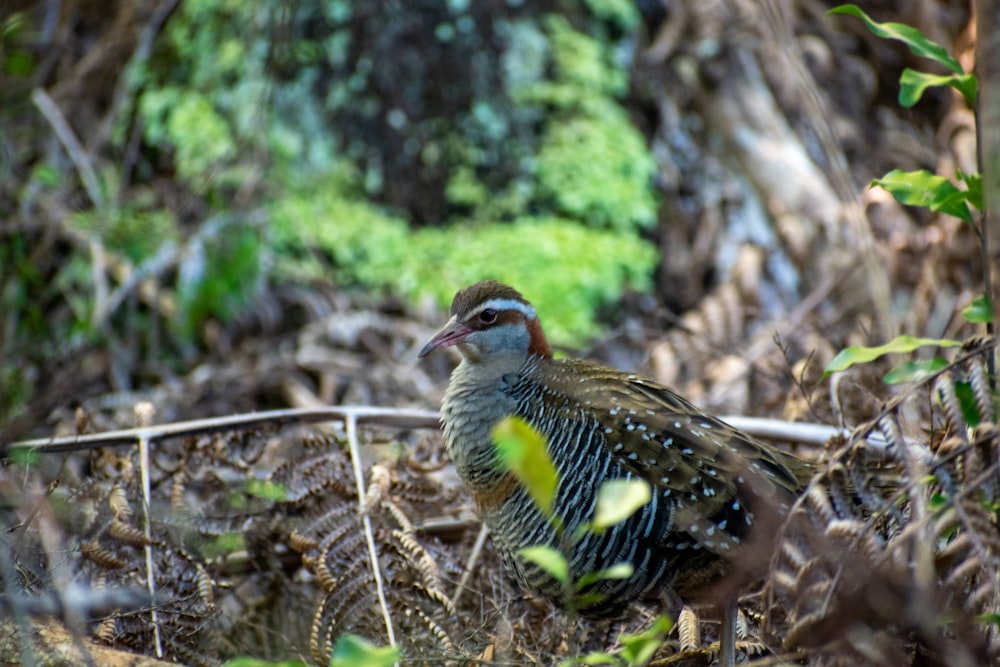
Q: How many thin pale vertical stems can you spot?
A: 2